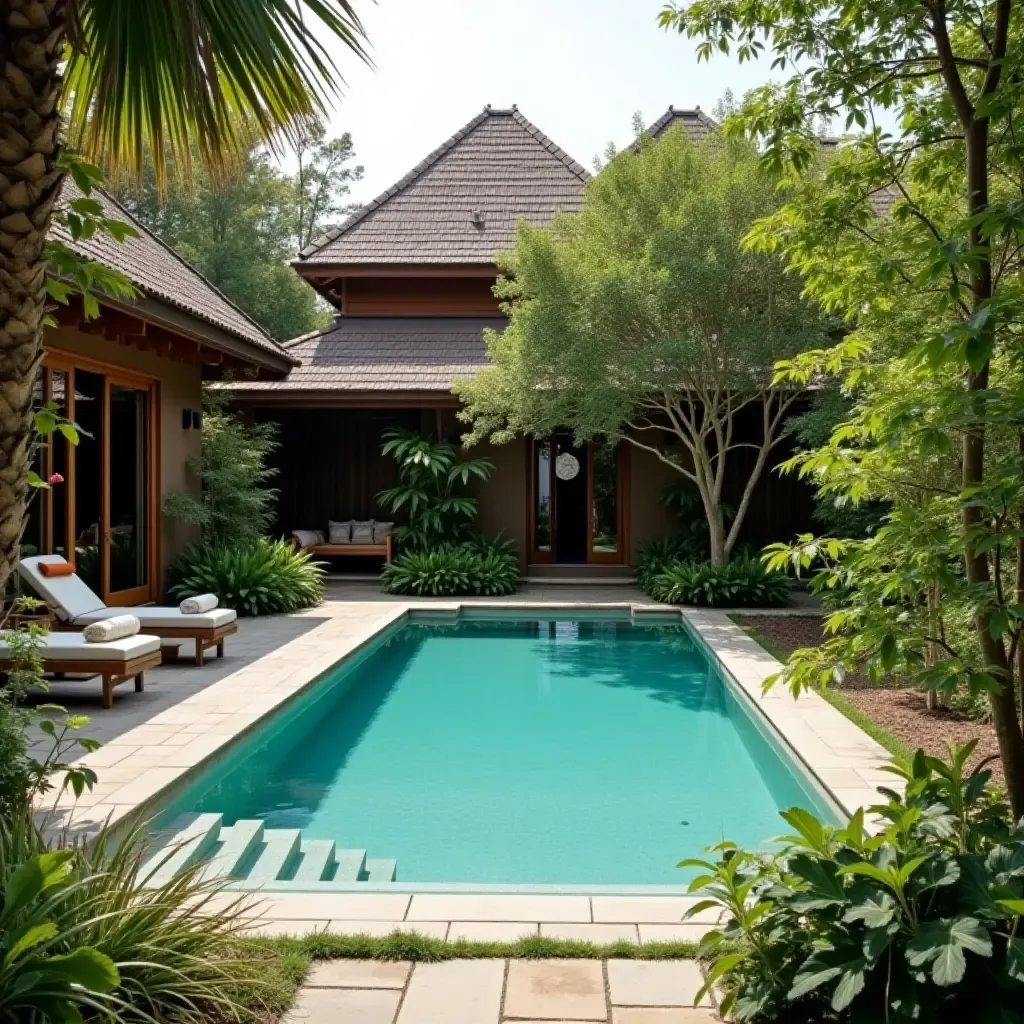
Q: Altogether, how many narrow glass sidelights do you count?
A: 2